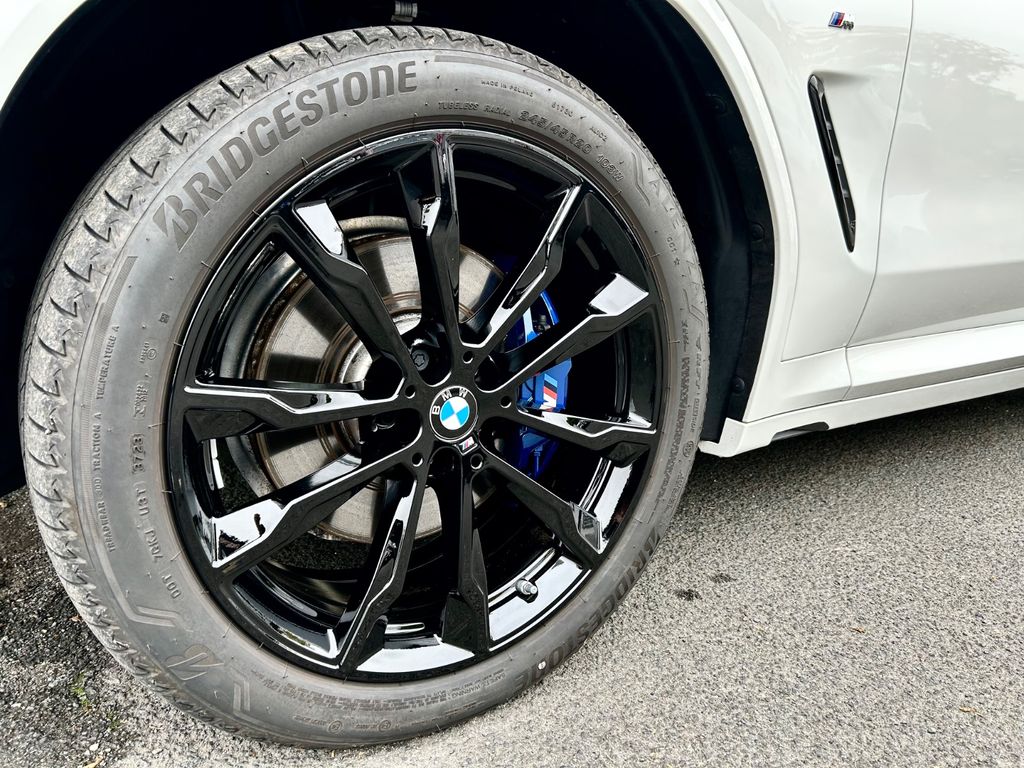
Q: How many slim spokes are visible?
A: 10